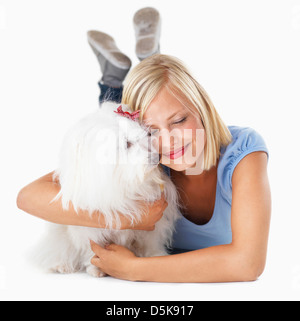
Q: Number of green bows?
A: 0